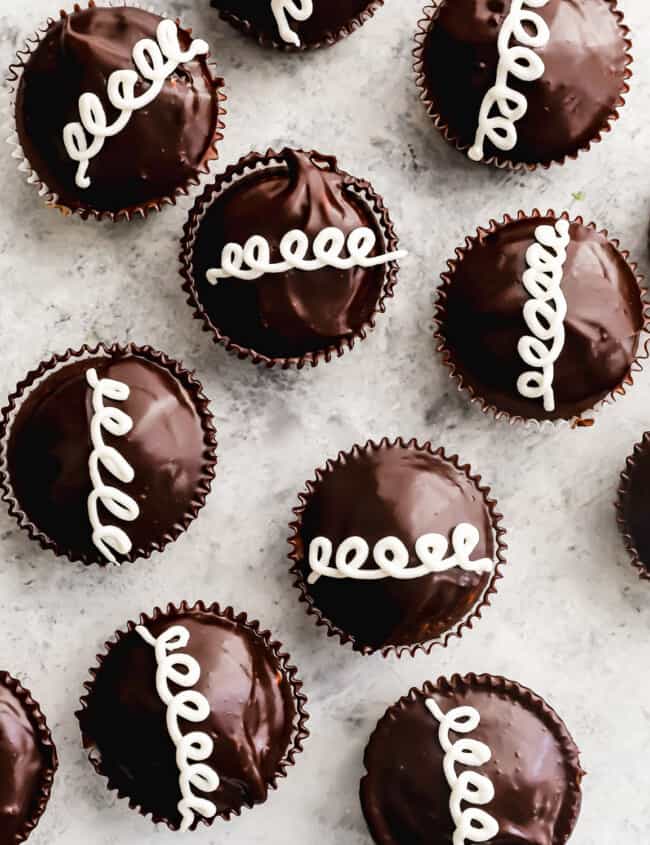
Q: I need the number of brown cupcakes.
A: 11